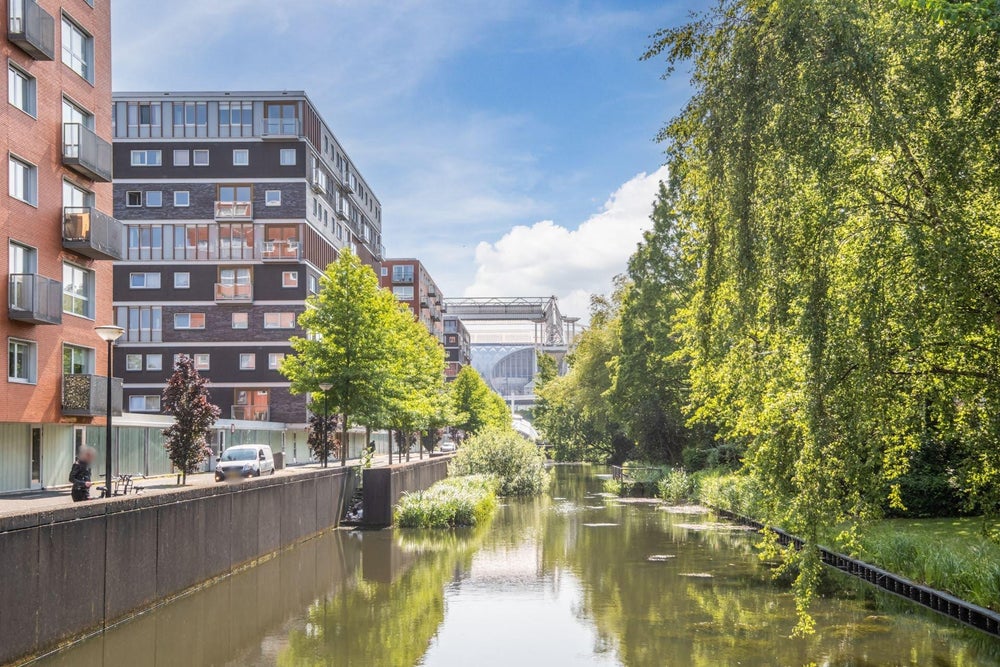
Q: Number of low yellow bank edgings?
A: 0